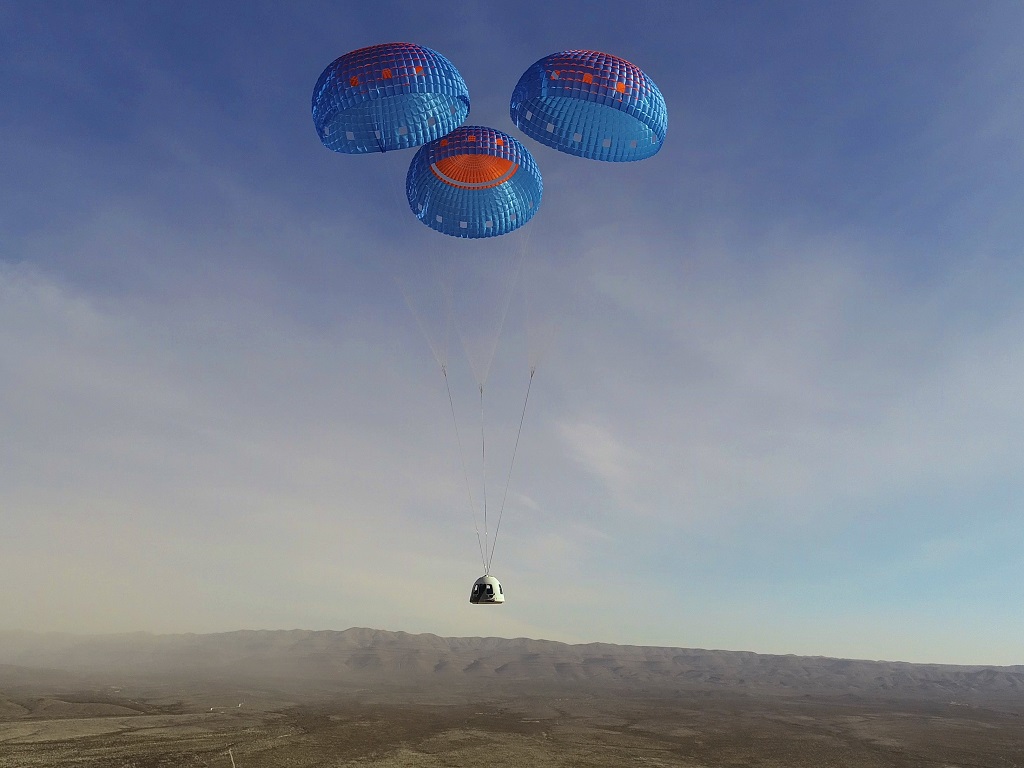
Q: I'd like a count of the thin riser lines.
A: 3